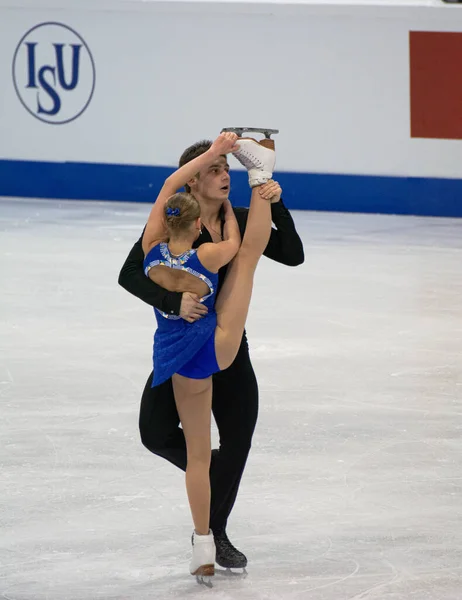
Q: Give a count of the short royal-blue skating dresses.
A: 1